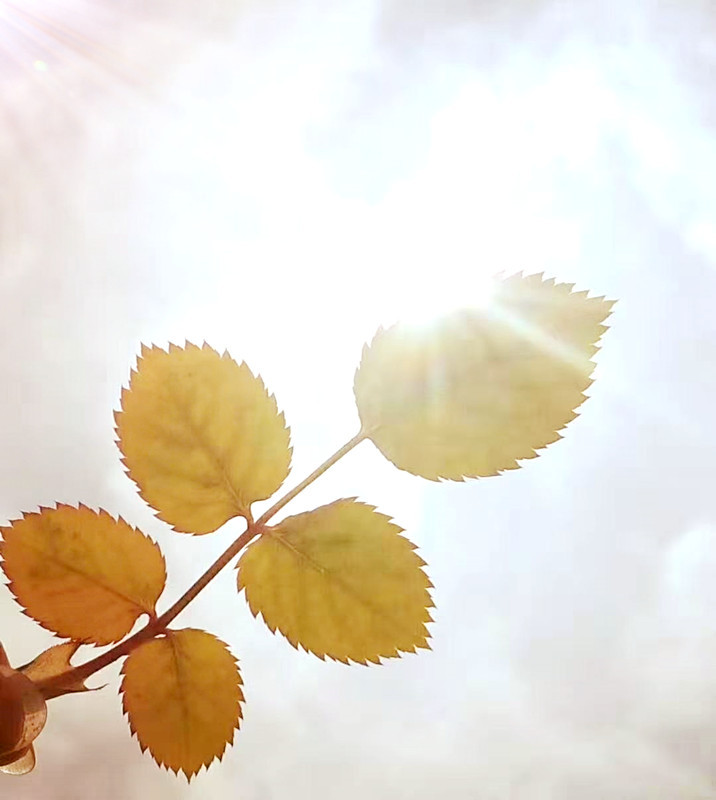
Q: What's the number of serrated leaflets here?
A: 5